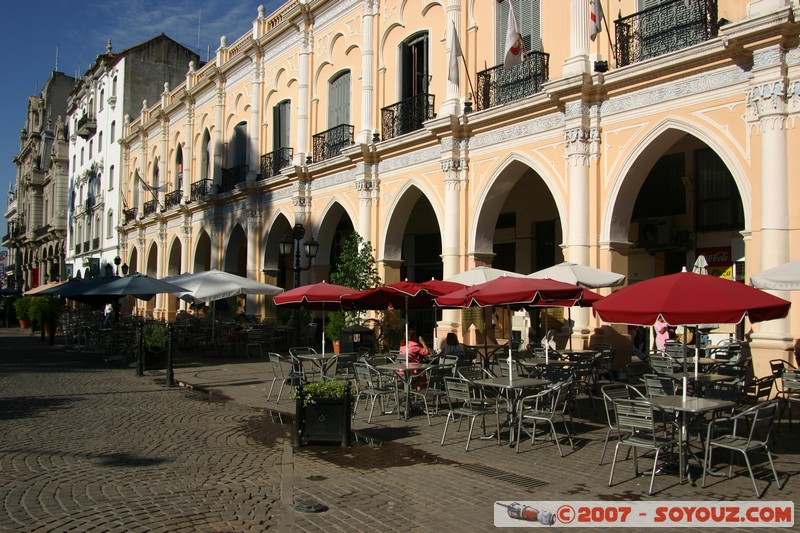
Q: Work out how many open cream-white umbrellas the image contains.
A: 4